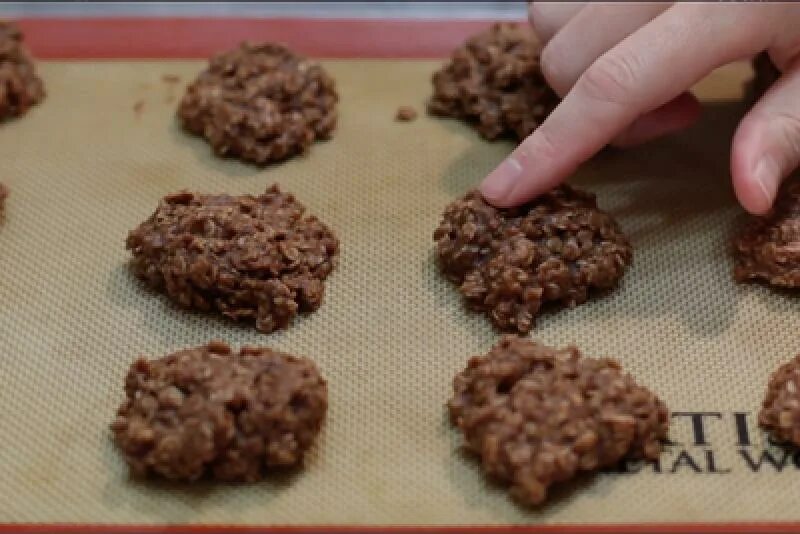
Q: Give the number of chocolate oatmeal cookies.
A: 11